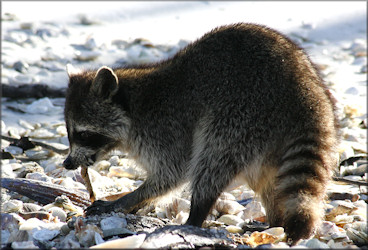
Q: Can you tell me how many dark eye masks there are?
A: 1